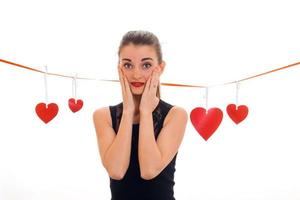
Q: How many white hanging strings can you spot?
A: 4